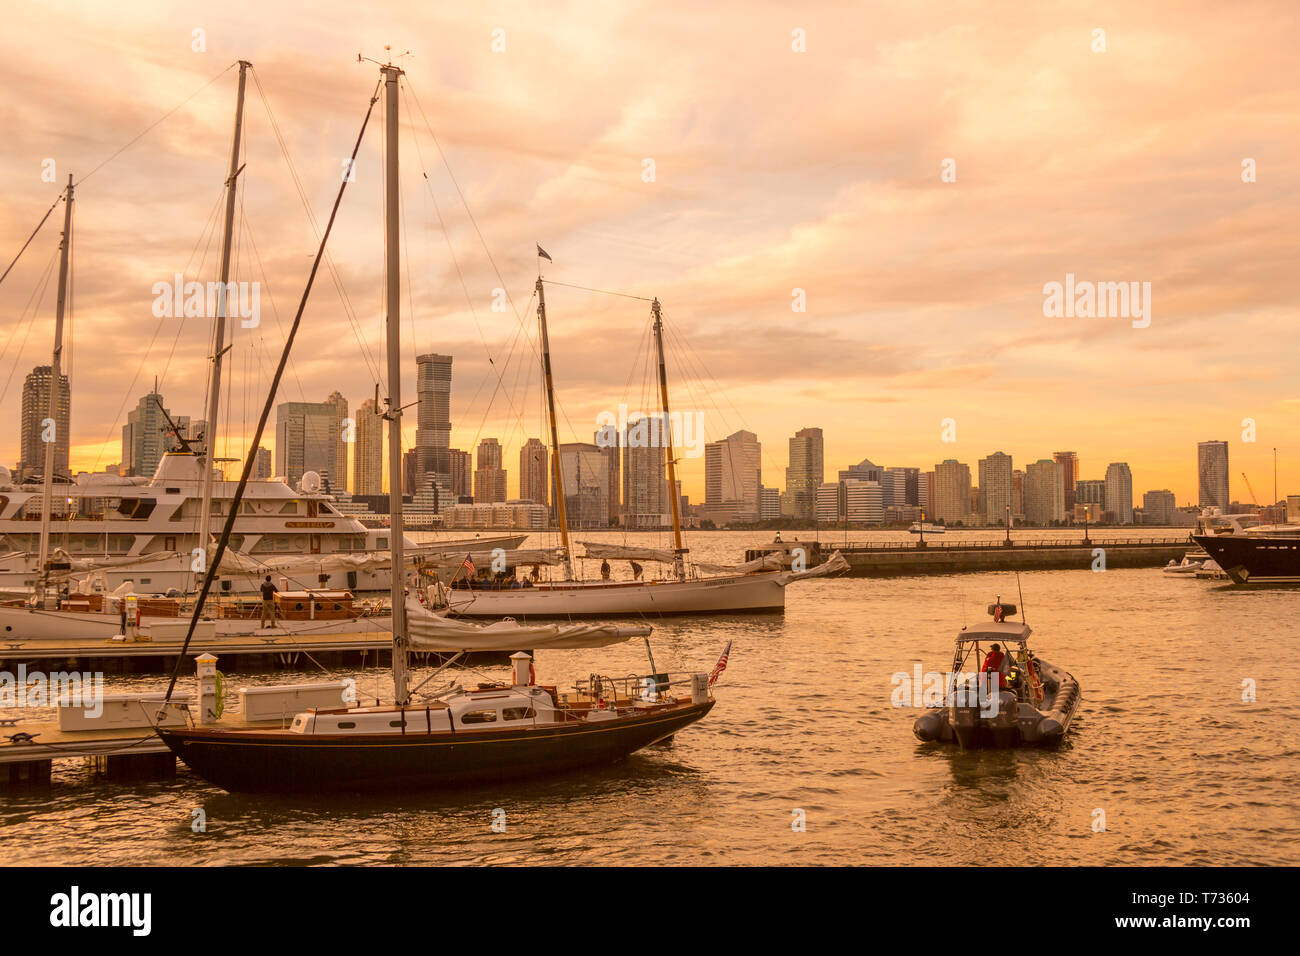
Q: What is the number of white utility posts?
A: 3